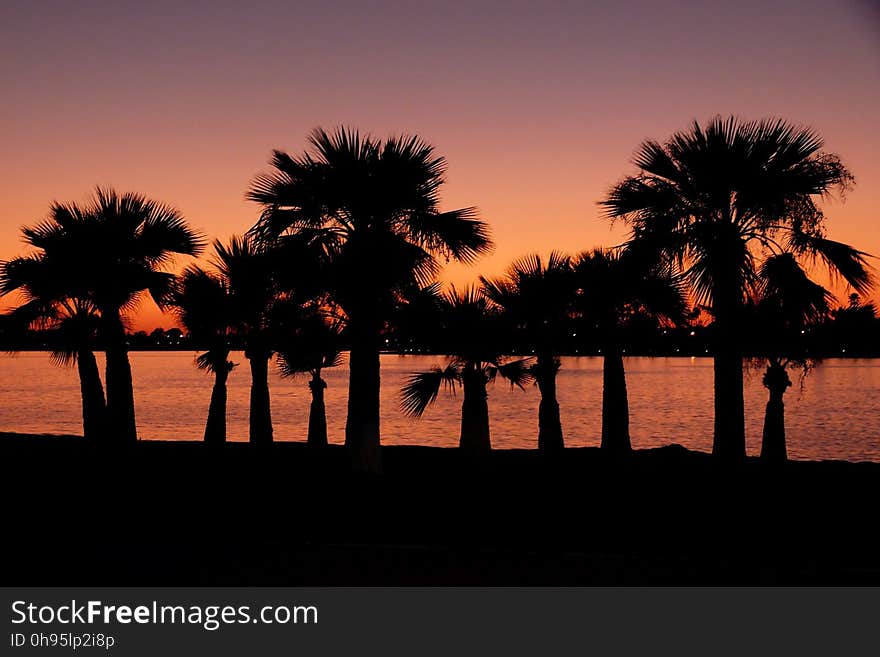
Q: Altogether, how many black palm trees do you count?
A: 11